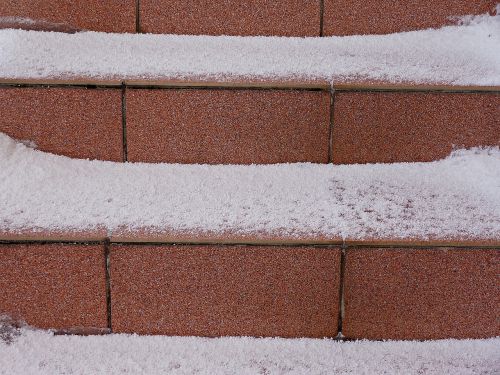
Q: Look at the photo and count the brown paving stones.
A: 9